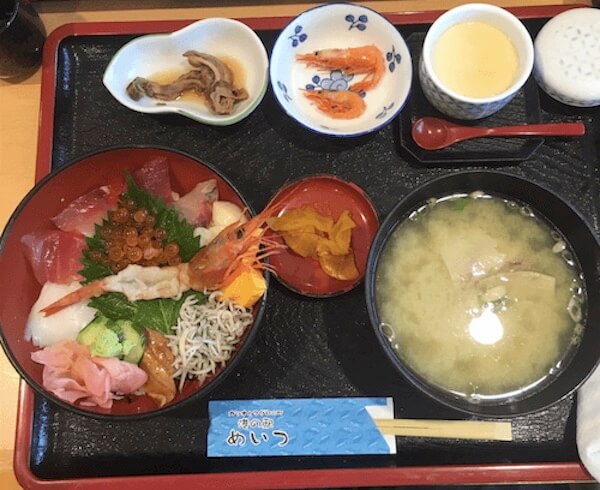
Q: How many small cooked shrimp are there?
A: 2